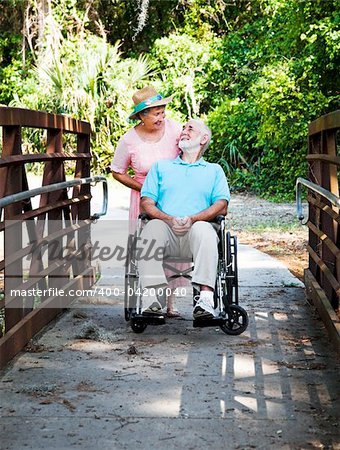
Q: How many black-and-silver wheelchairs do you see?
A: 1